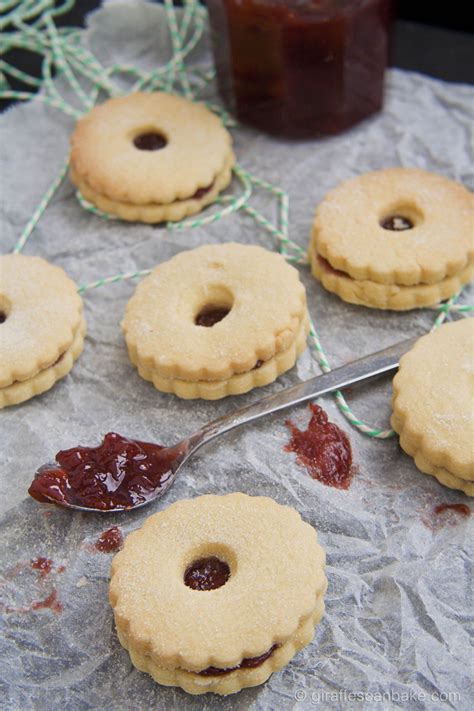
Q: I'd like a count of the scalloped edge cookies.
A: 6